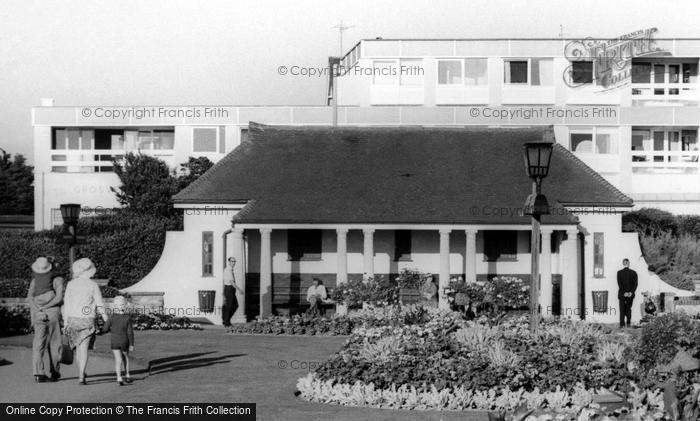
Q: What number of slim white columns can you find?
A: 8